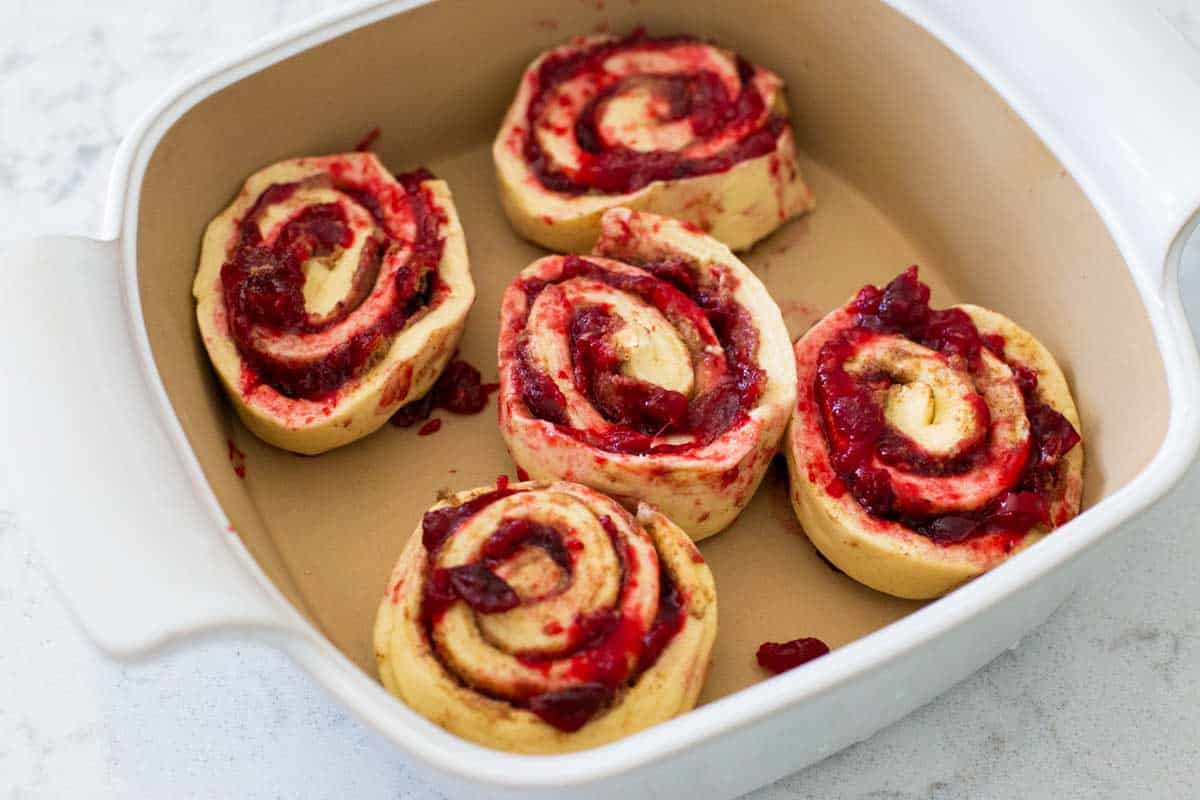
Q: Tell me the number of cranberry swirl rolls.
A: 5